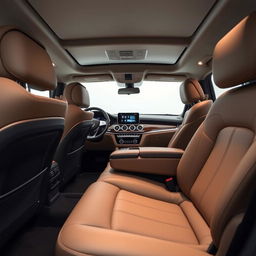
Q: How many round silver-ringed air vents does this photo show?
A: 4